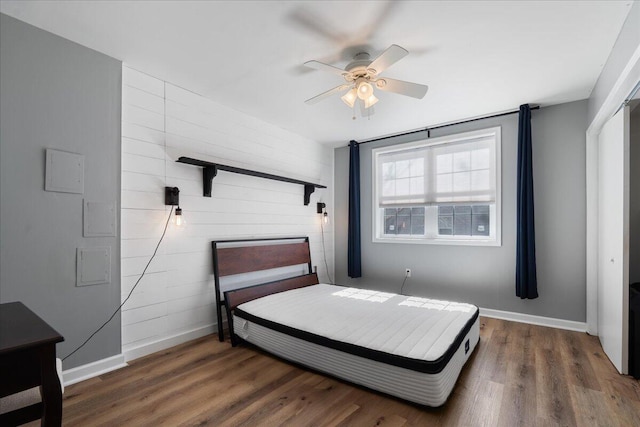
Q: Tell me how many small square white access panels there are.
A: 3